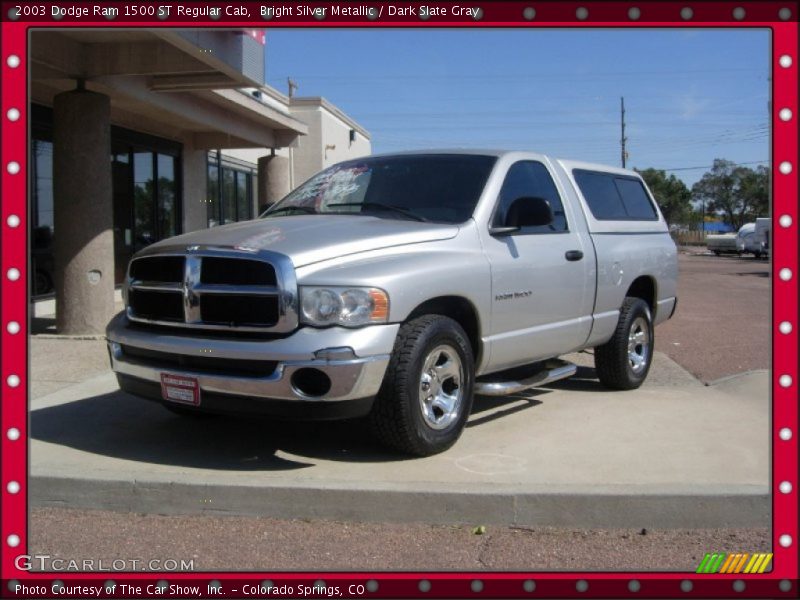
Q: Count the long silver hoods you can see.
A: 1